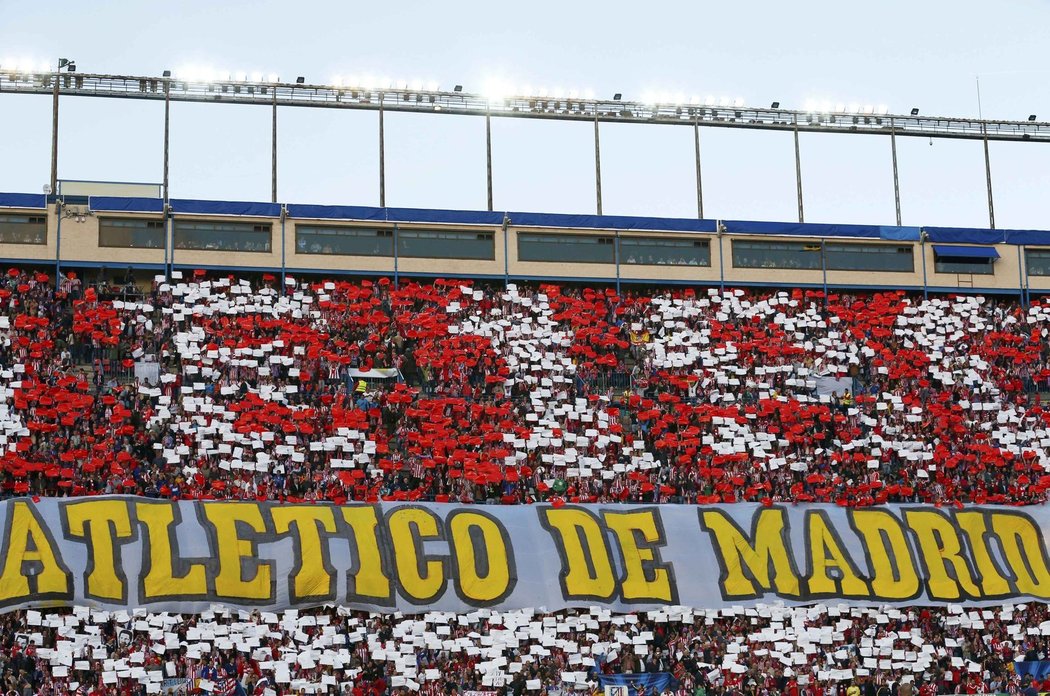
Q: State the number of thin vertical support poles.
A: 10